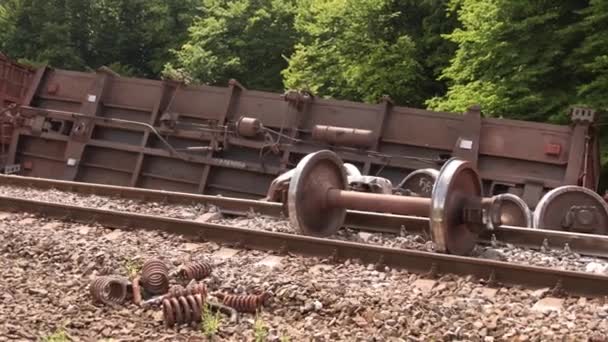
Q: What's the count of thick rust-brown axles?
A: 1